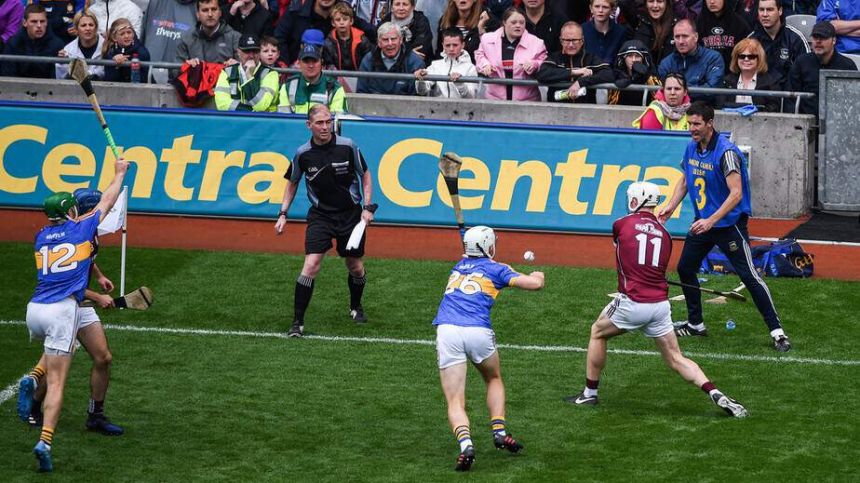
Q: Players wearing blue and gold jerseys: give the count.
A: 2